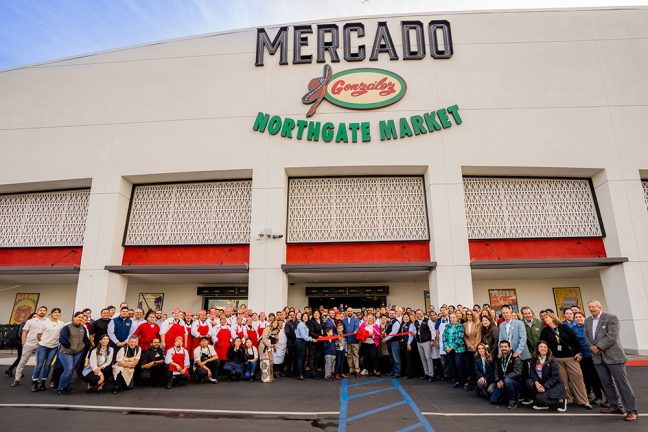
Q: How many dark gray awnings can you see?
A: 4